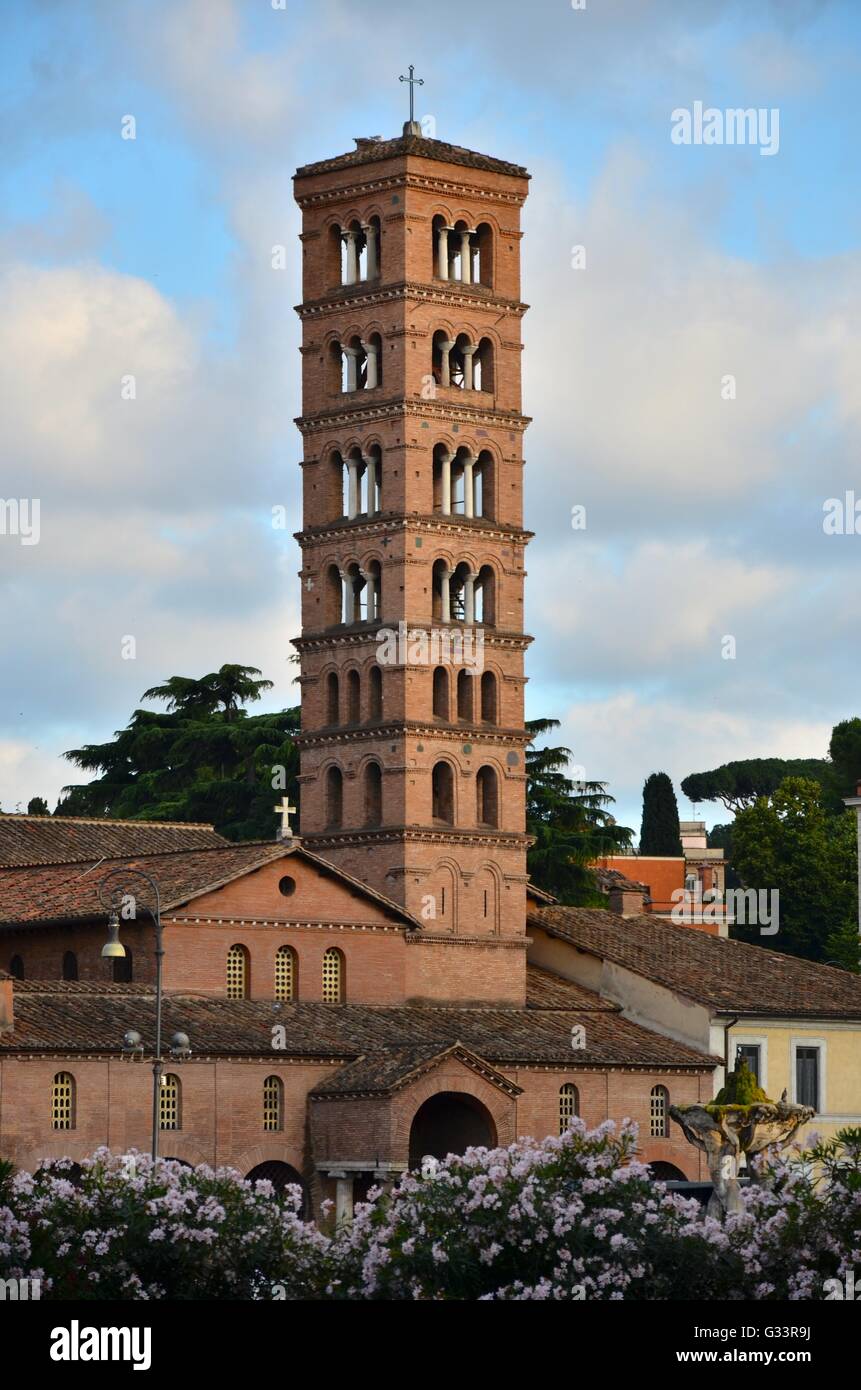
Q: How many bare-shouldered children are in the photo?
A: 0